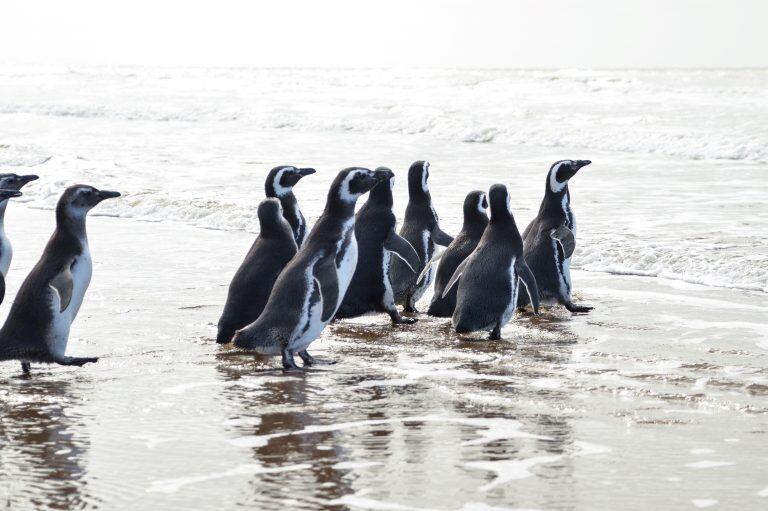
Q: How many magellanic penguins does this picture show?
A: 11